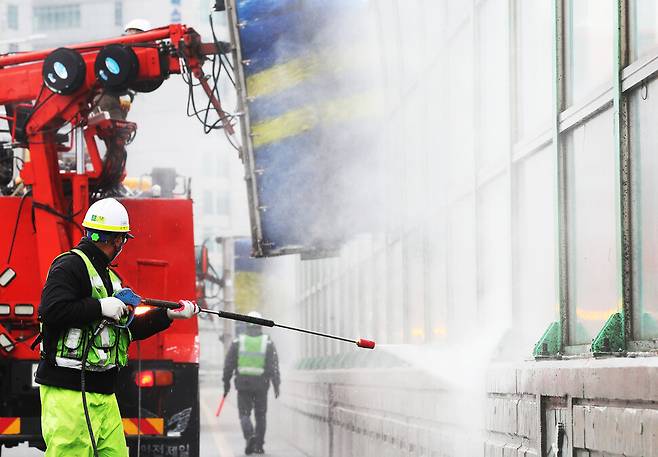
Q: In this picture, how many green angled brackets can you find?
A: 2